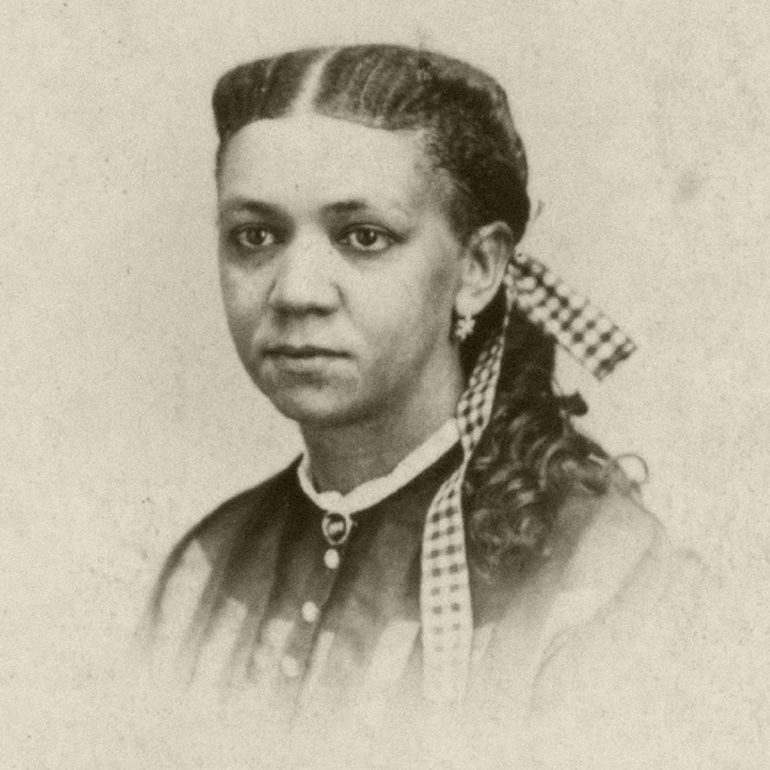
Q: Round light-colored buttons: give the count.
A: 3